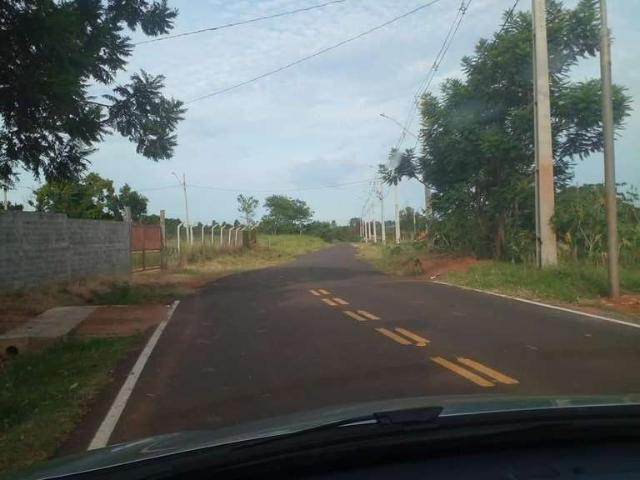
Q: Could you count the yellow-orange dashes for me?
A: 10